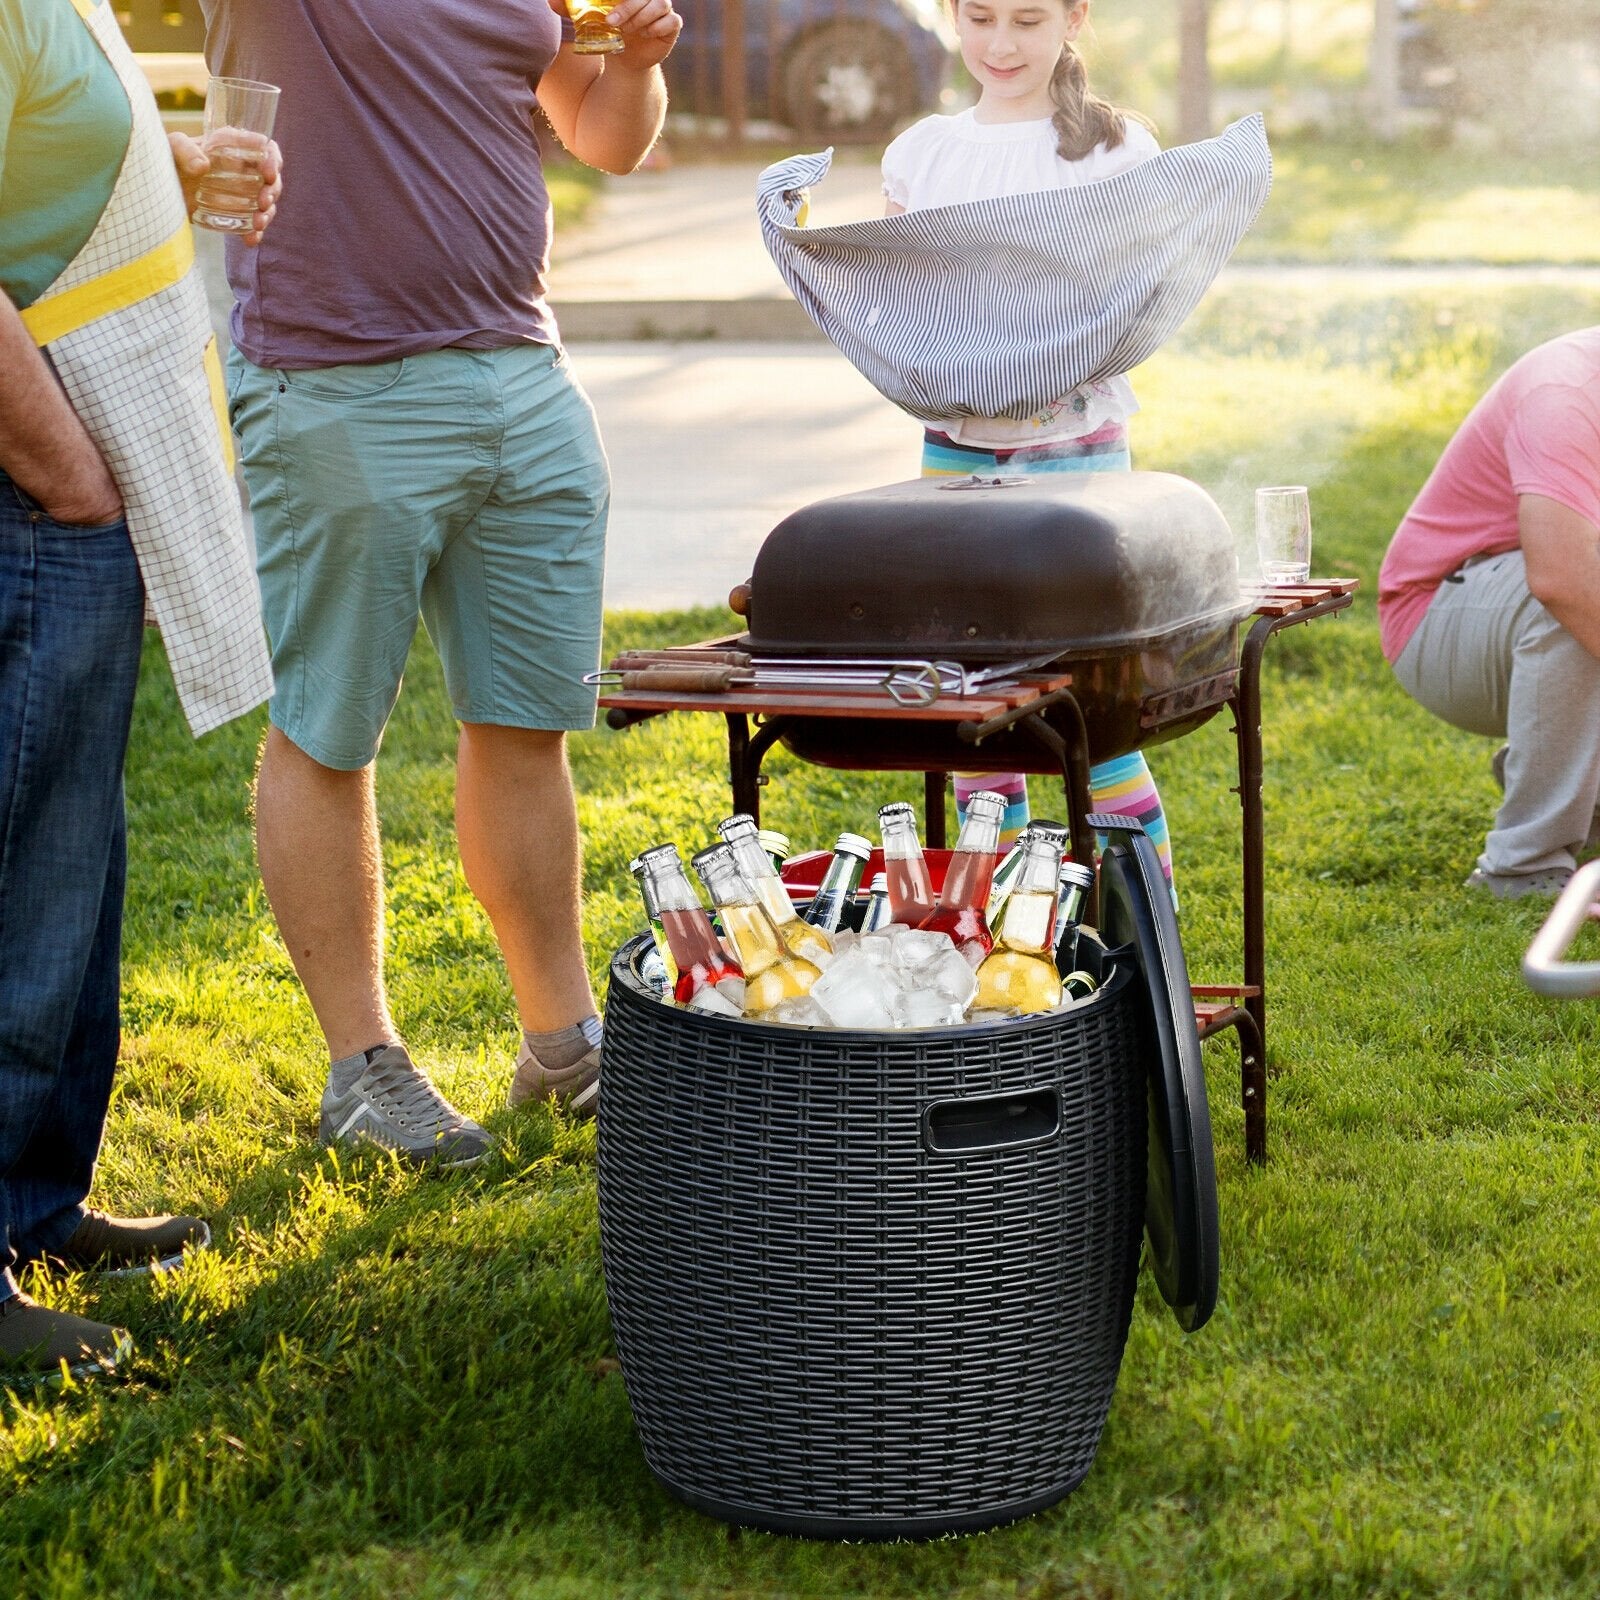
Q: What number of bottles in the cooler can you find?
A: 13